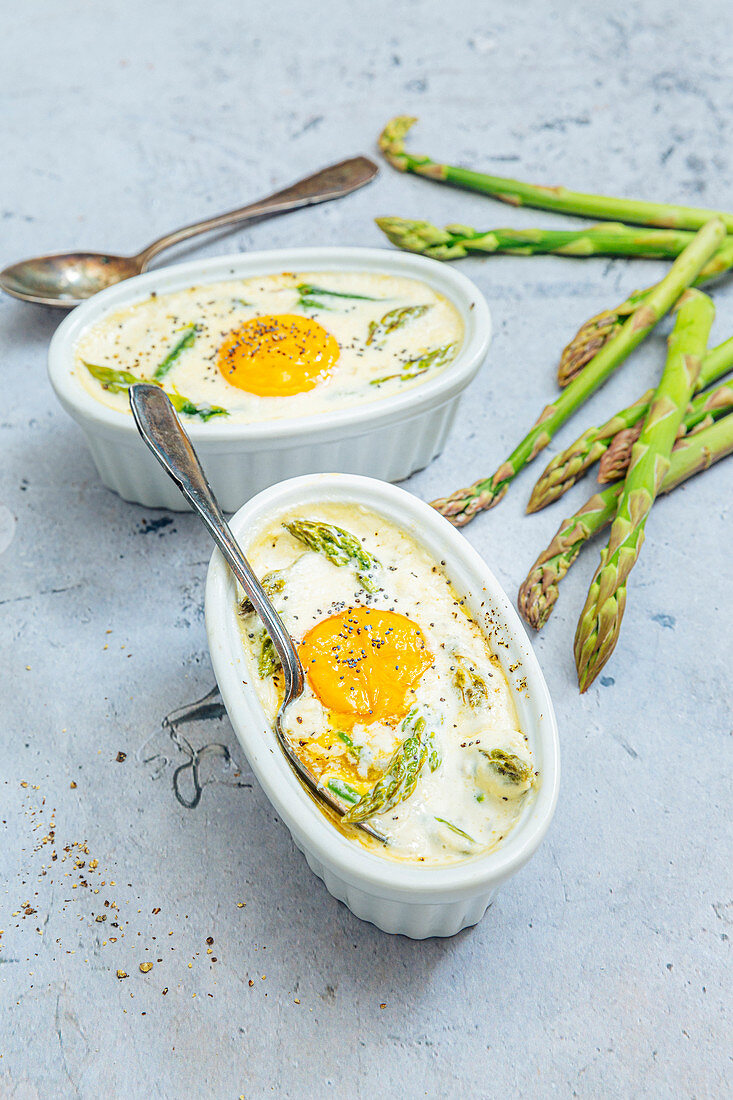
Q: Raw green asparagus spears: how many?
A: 8